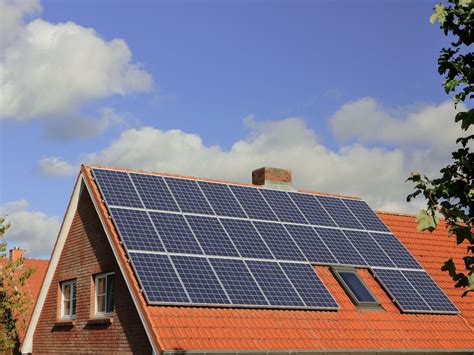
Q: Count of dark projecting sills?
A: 2